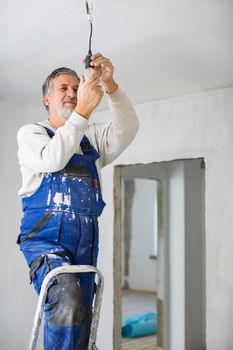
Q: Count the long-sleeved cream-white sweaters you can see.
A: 1